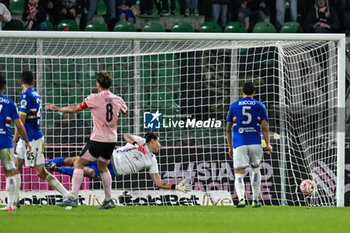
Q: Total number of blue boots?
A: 2